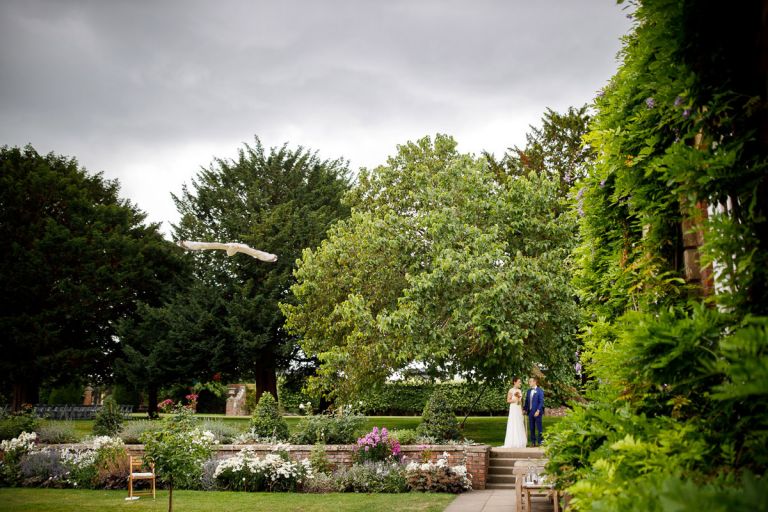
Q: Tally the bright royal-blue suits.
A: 1